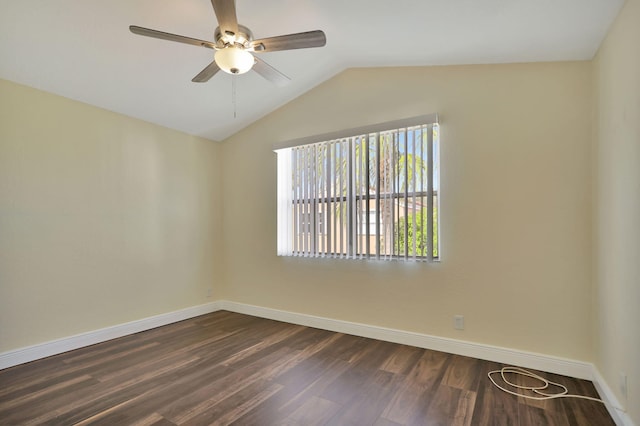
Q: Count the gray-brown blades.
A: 5